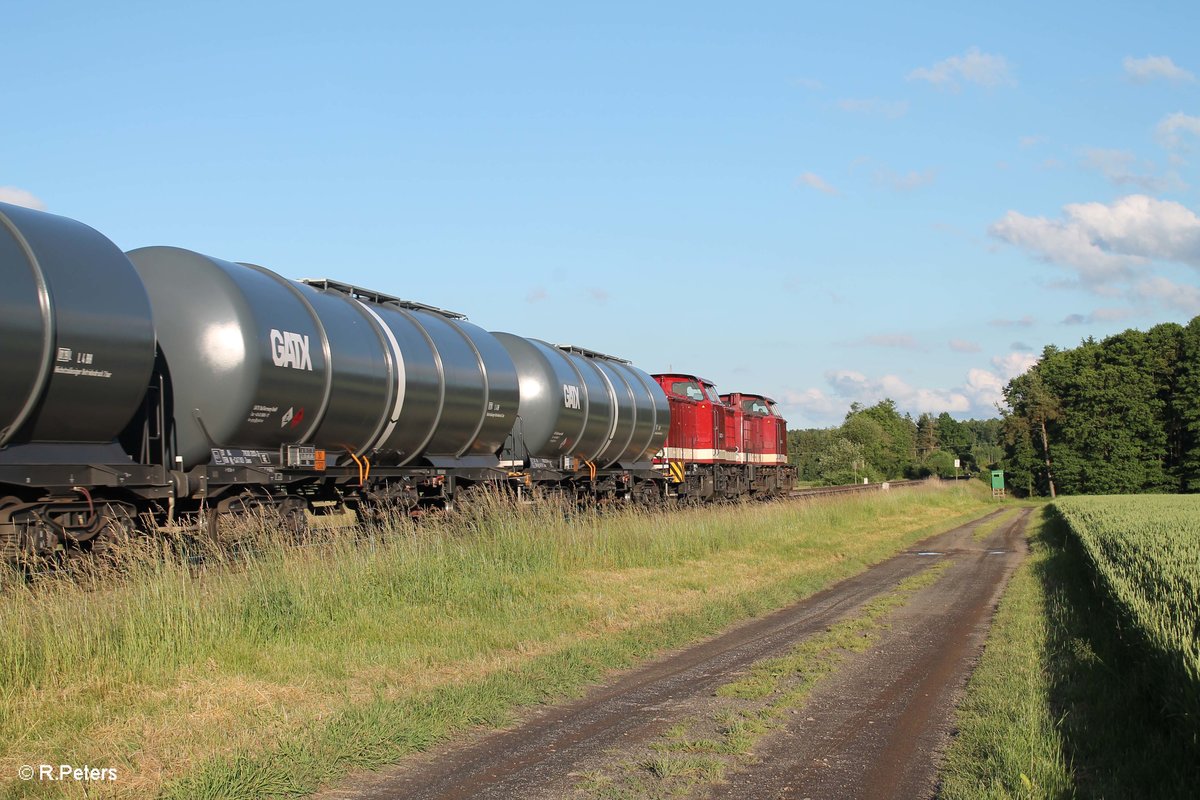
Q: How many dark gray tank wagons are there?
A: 3